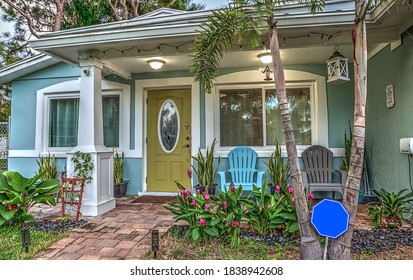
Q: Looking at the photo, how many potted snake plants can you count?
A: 5